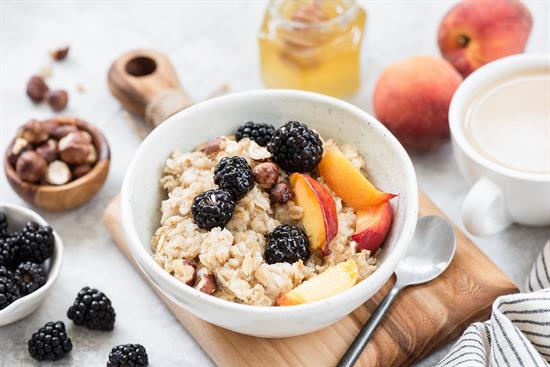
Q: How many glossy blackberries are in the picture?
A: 13